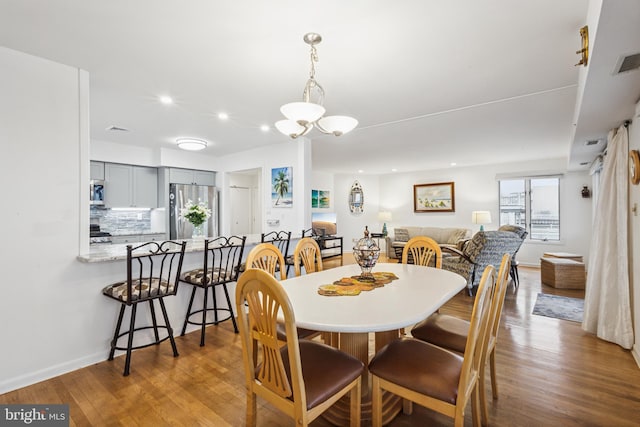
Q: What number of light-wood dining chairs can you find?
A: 6